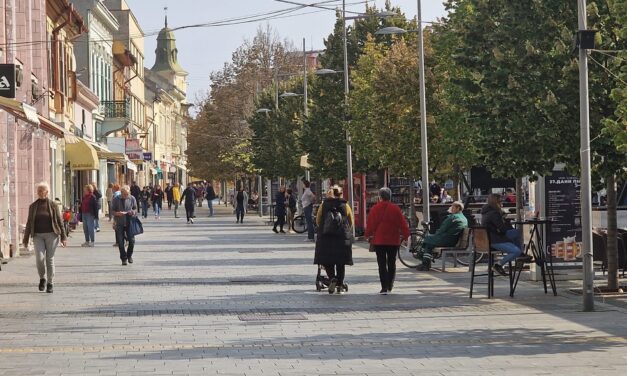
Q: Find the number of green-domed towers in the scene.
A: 1